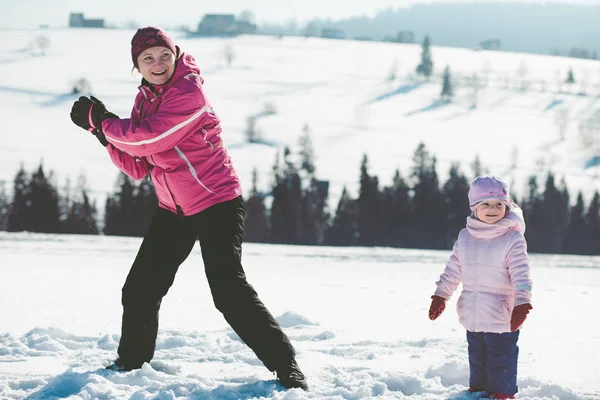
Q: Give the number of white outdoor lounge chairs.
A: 0